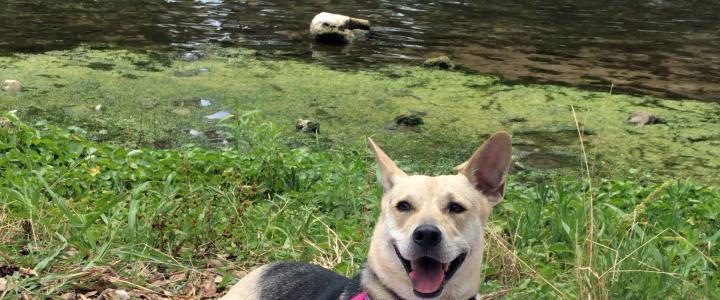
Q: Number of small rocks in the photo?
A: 5